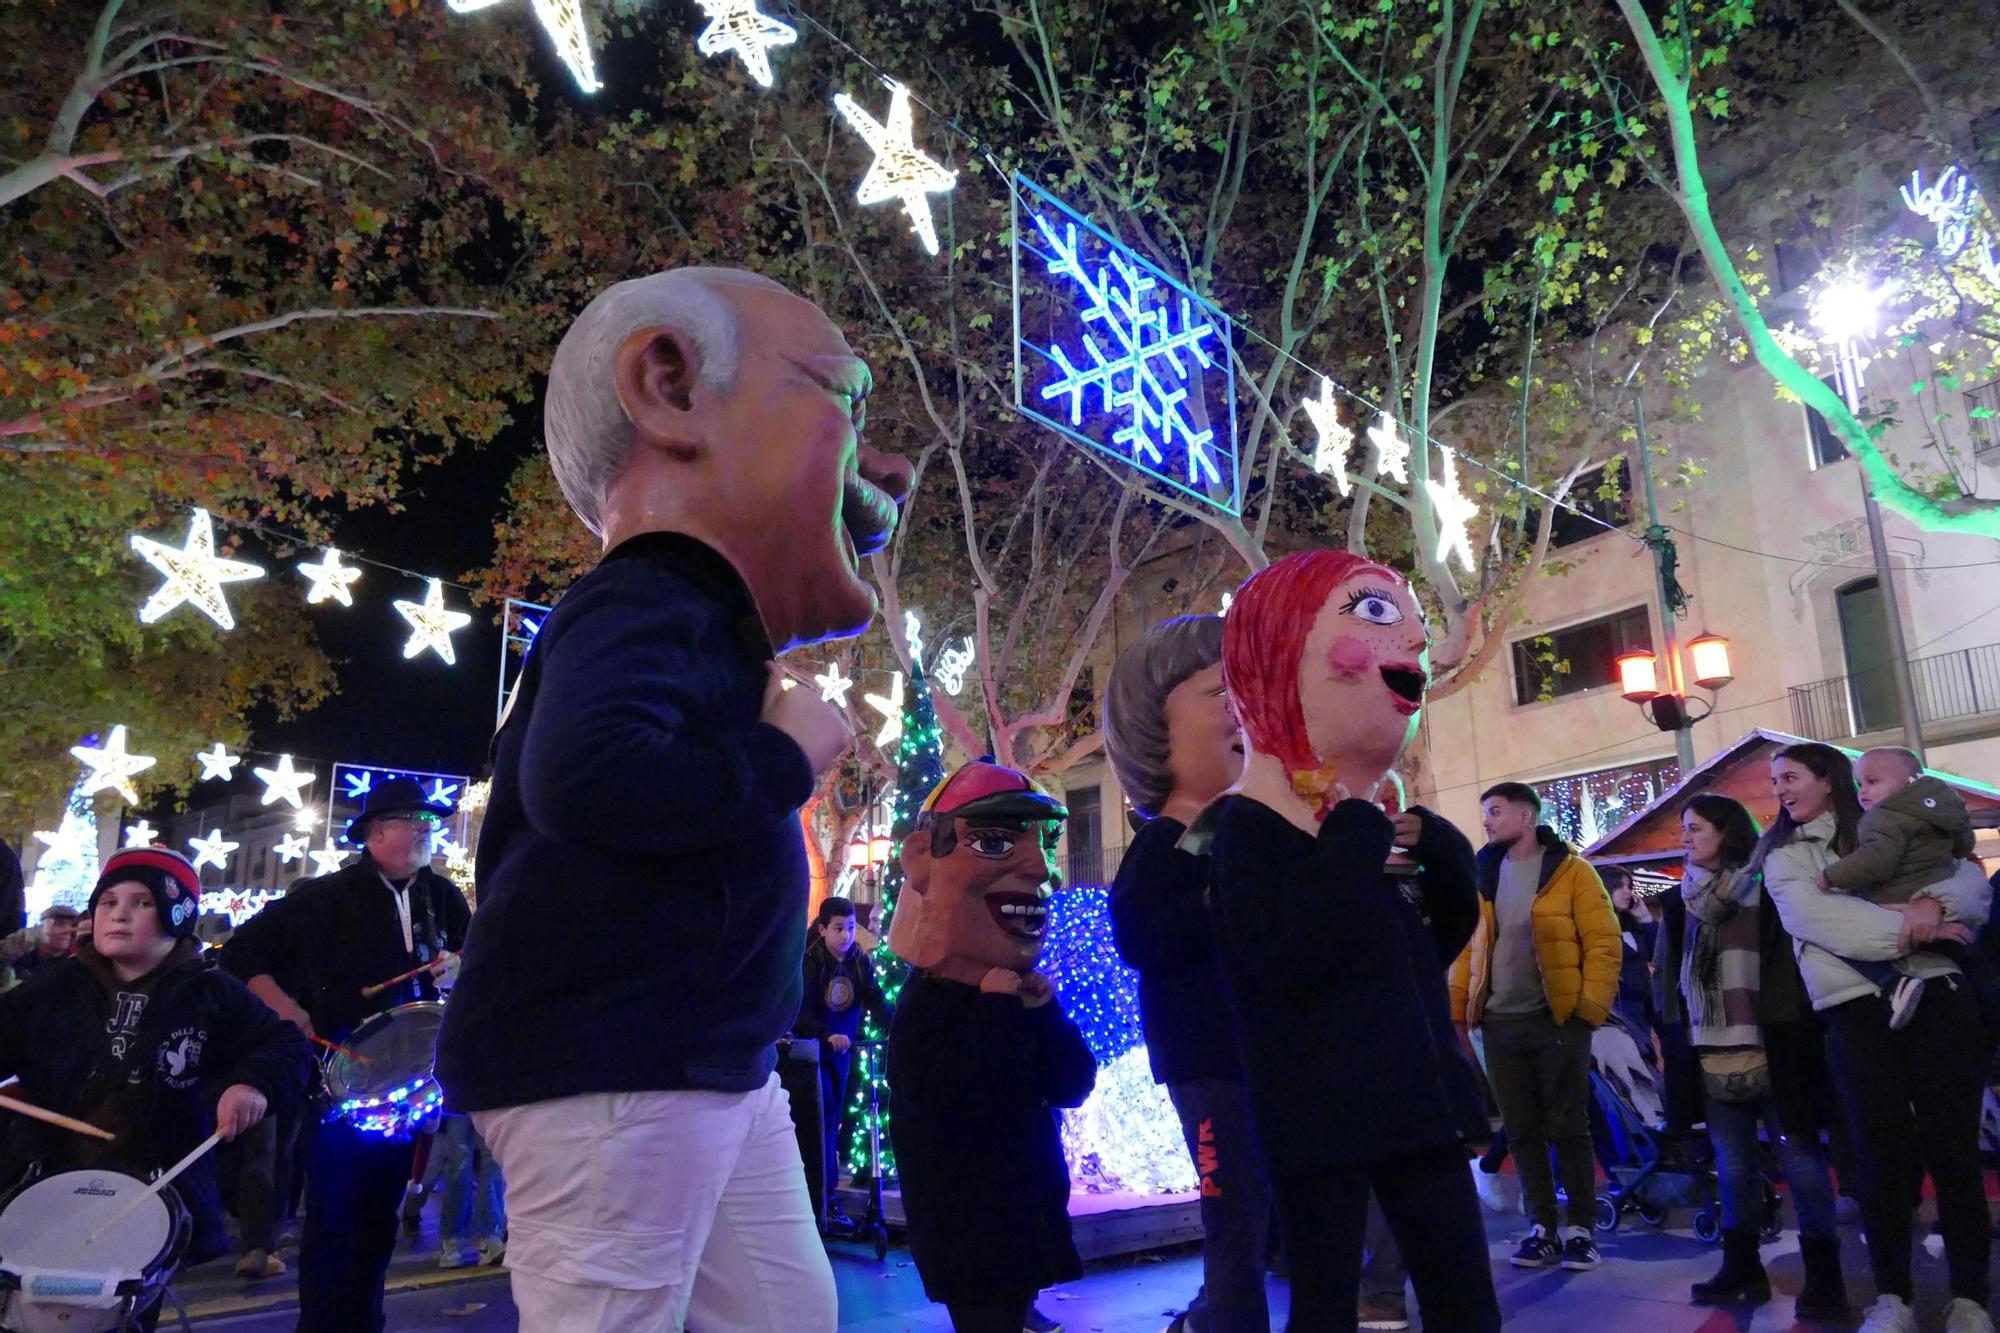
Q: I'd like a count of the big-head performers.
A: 4